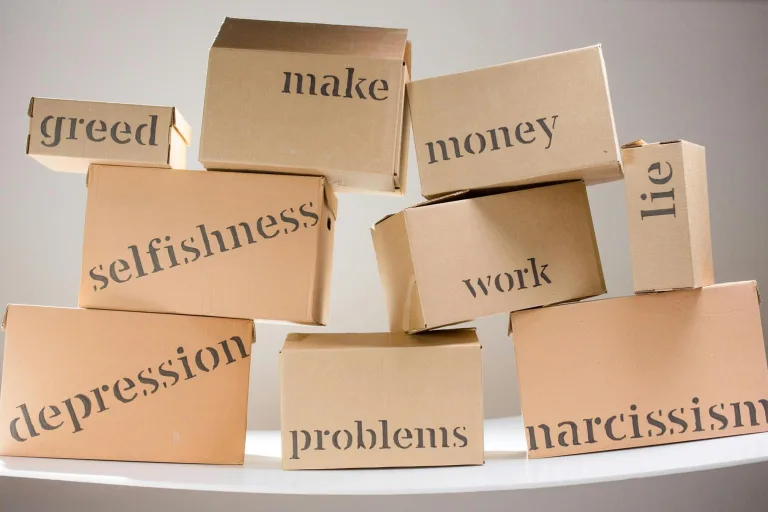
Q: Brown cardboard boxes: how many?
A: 9